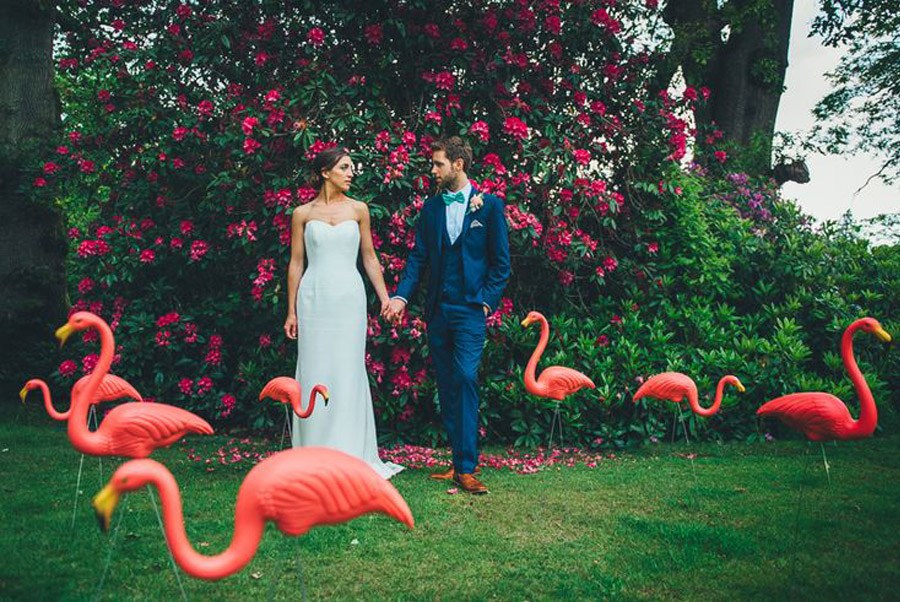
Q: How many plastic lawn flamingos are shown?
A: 7